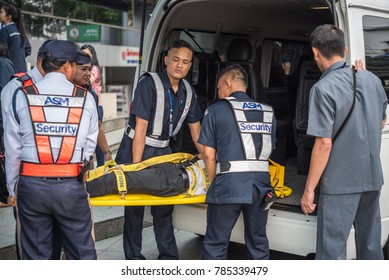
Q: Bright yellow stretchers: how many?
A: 1